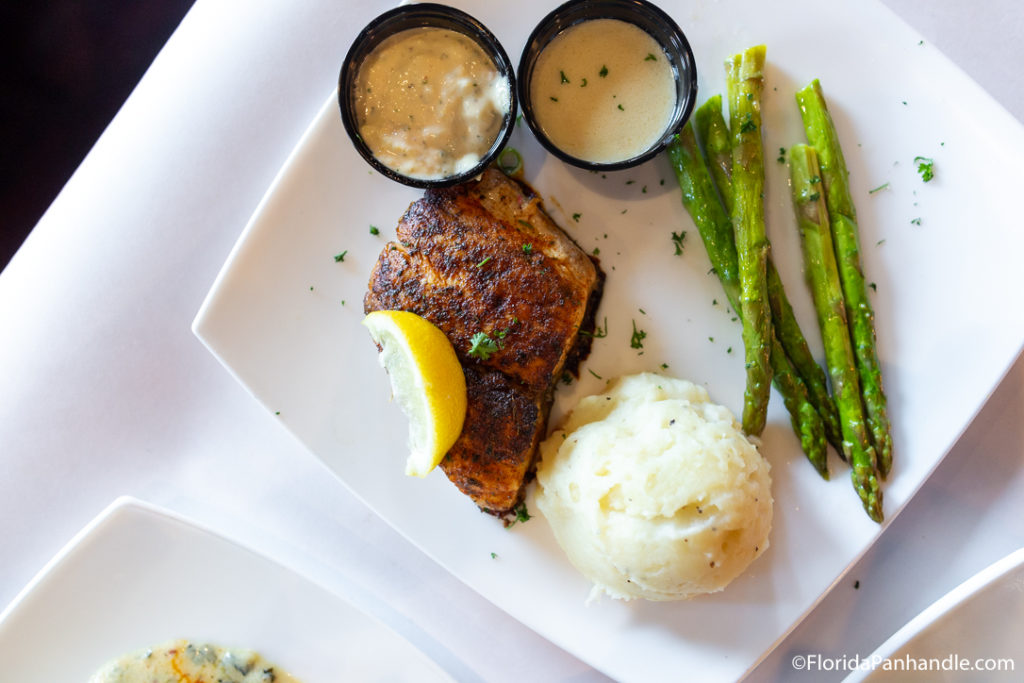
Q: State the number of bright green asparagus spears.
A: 5